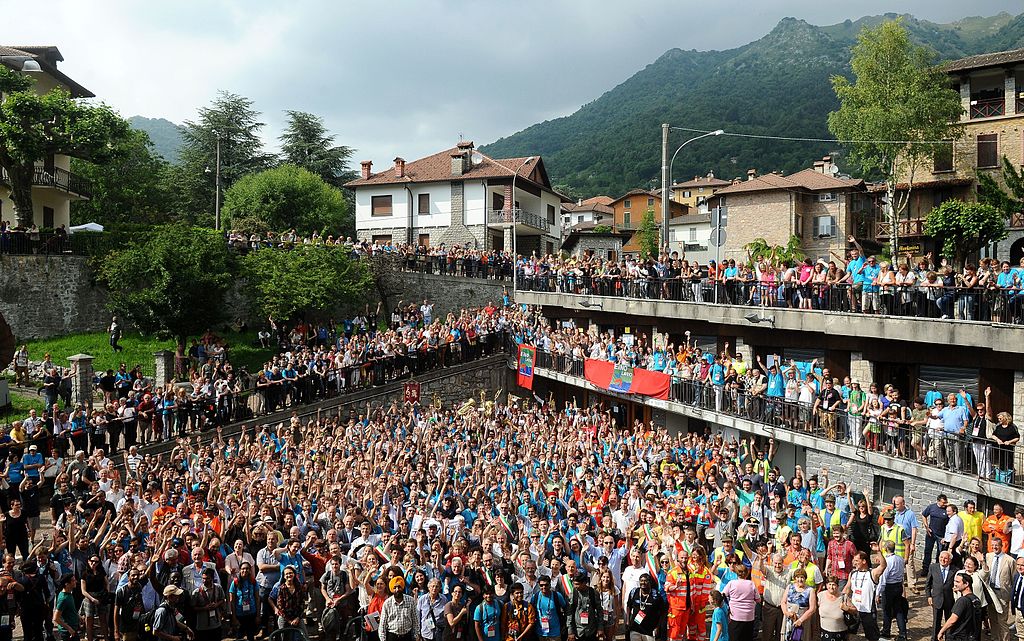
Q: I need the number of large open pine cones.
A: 0